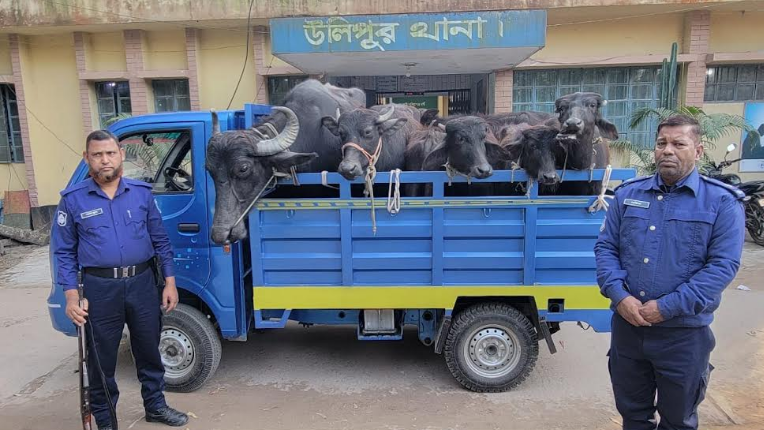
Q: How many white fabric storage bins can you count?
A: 0